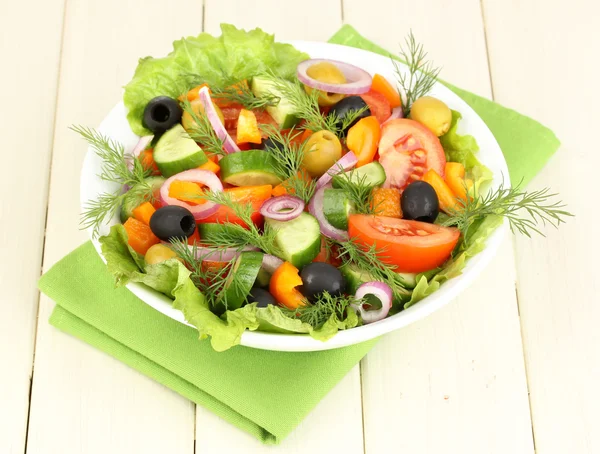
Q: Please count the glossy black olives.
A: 7